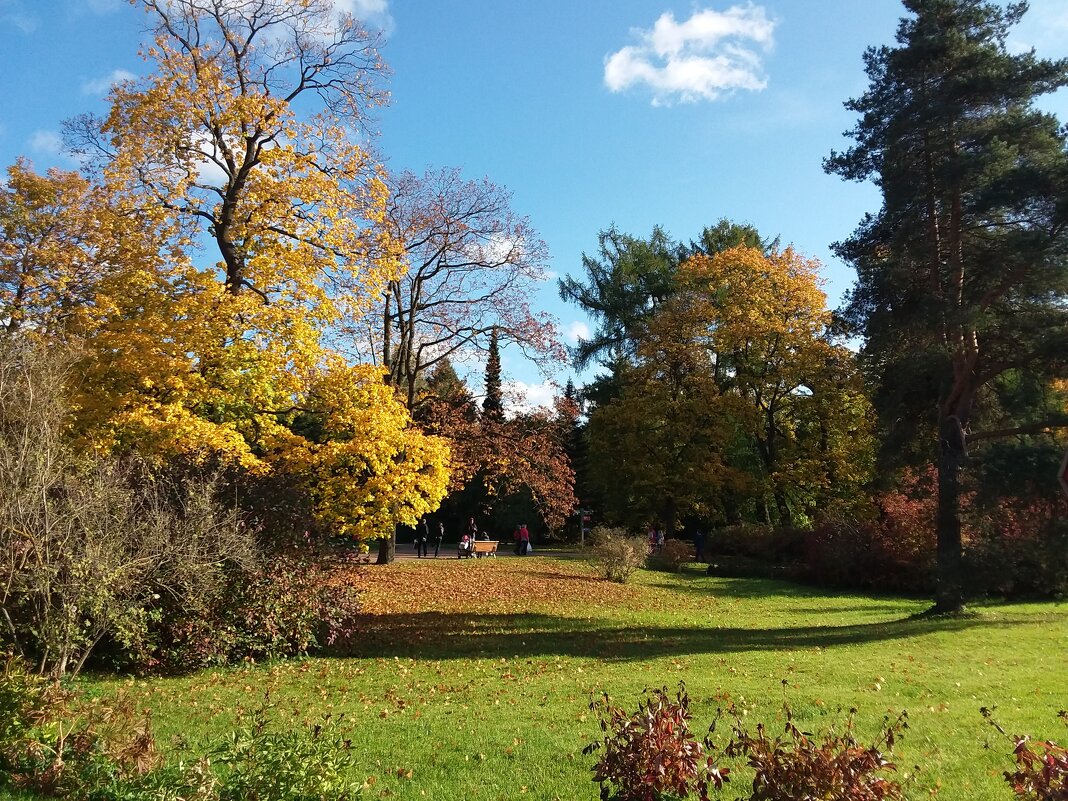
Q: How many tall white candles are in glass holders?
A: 0